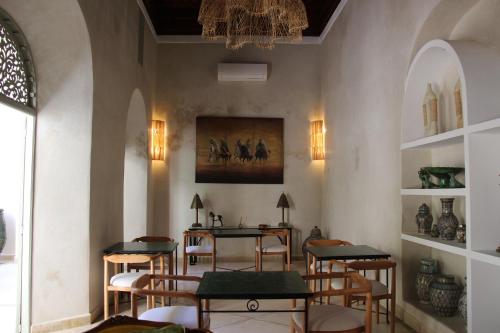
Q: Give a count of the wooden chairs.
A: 8